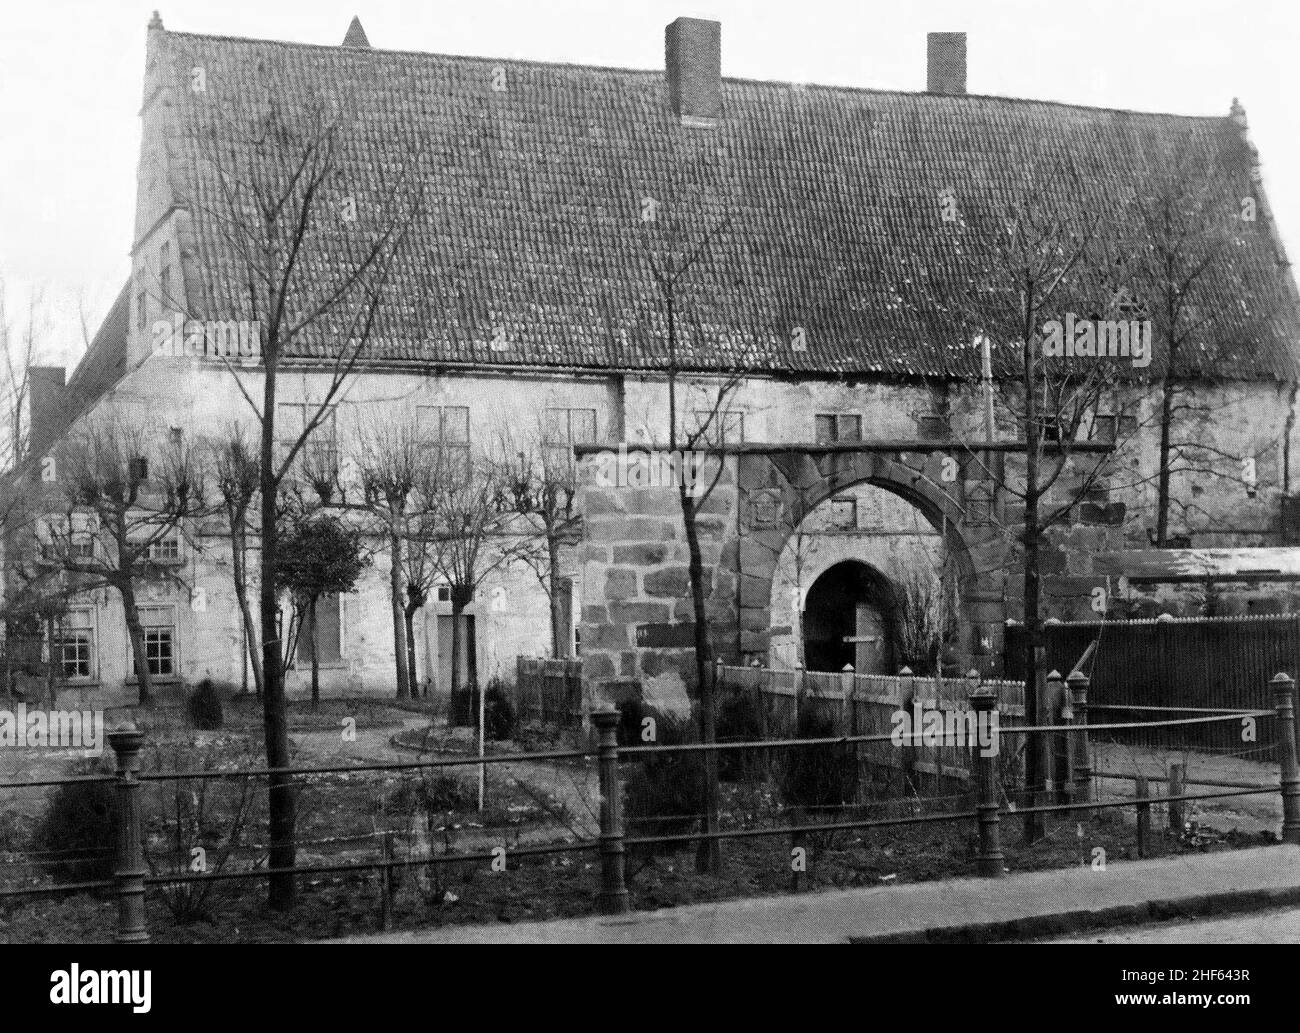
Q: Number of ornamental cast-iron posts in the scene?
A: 5